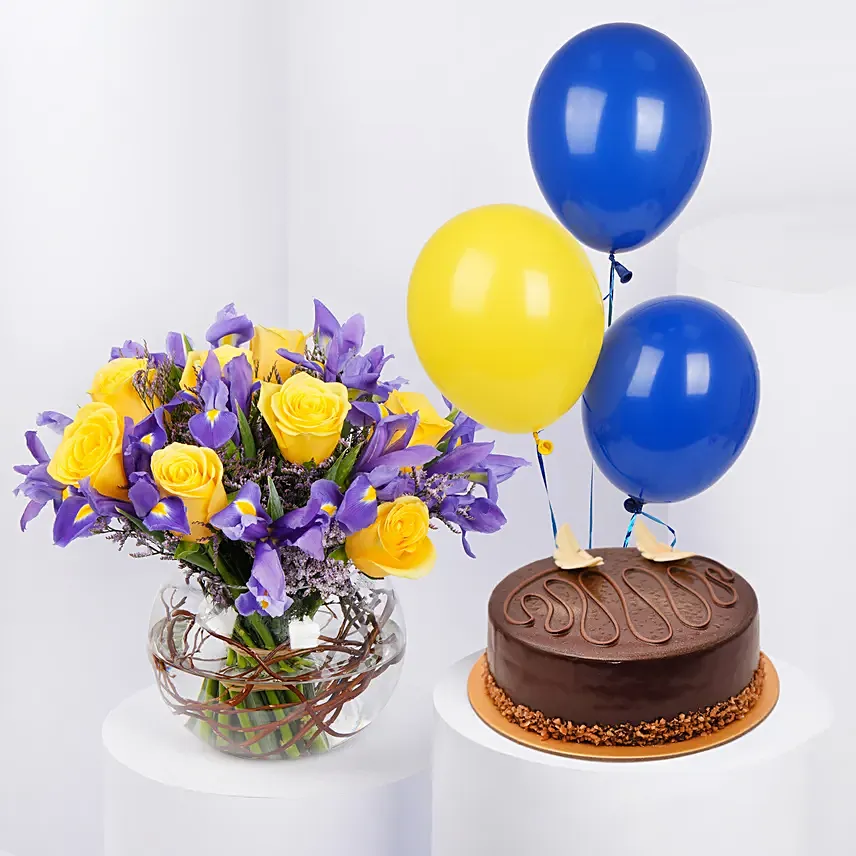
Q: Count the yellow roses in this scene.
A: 8